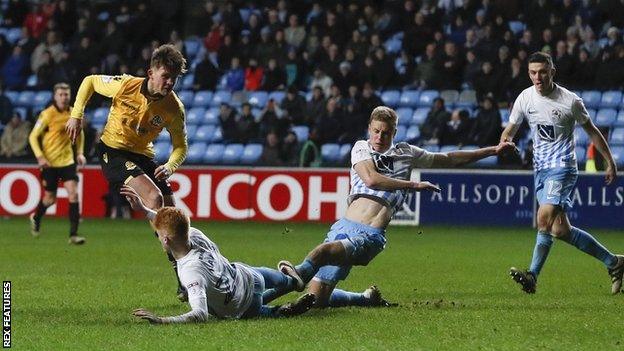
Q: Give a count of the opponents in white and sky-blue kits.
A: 3